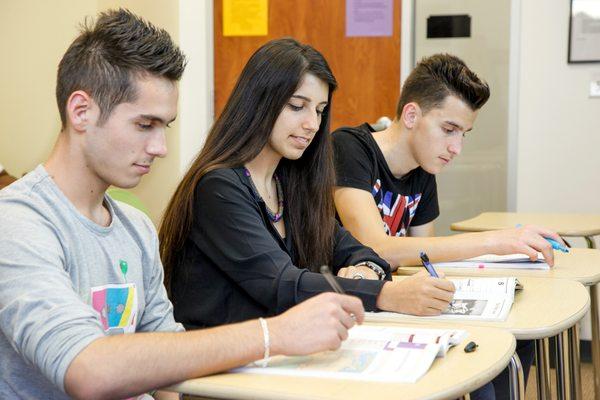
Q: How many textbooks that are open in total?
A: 3